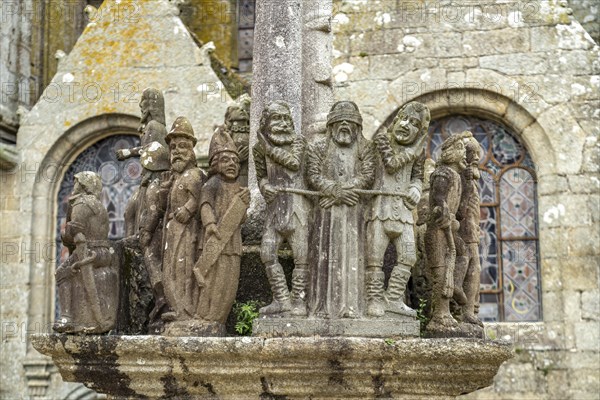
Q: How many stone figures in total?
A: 10